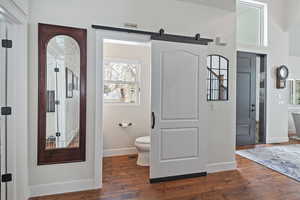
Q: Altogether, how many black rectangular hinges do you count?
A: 3